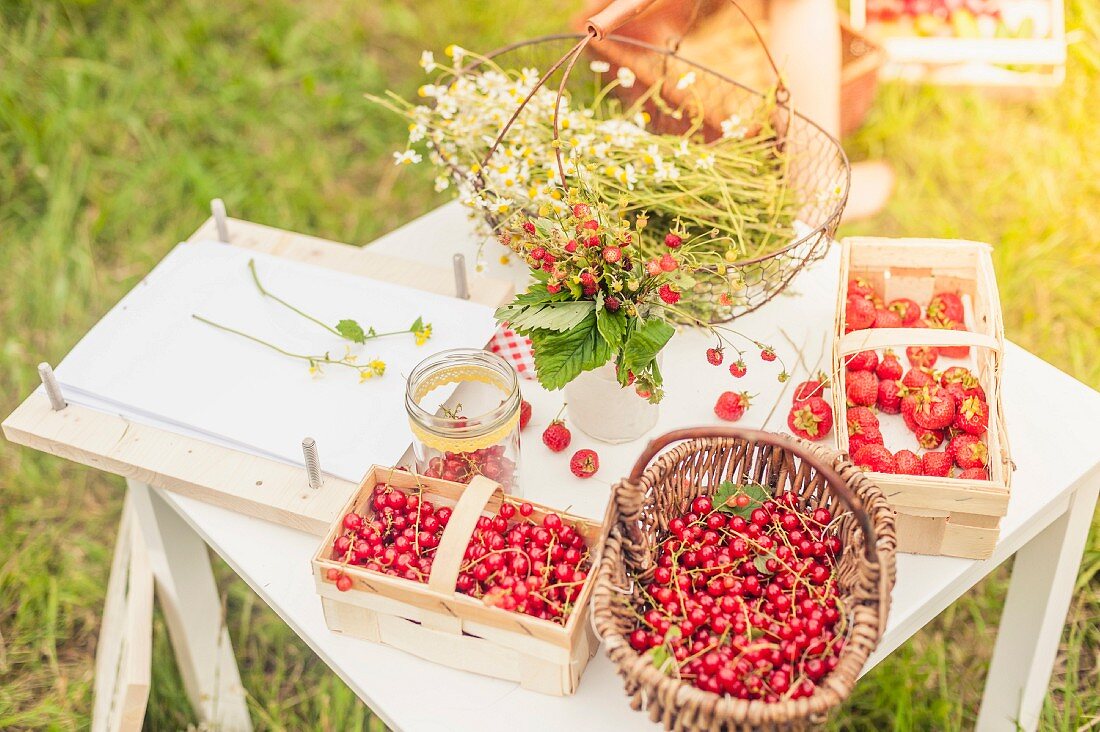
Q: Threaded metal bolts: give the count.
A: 4